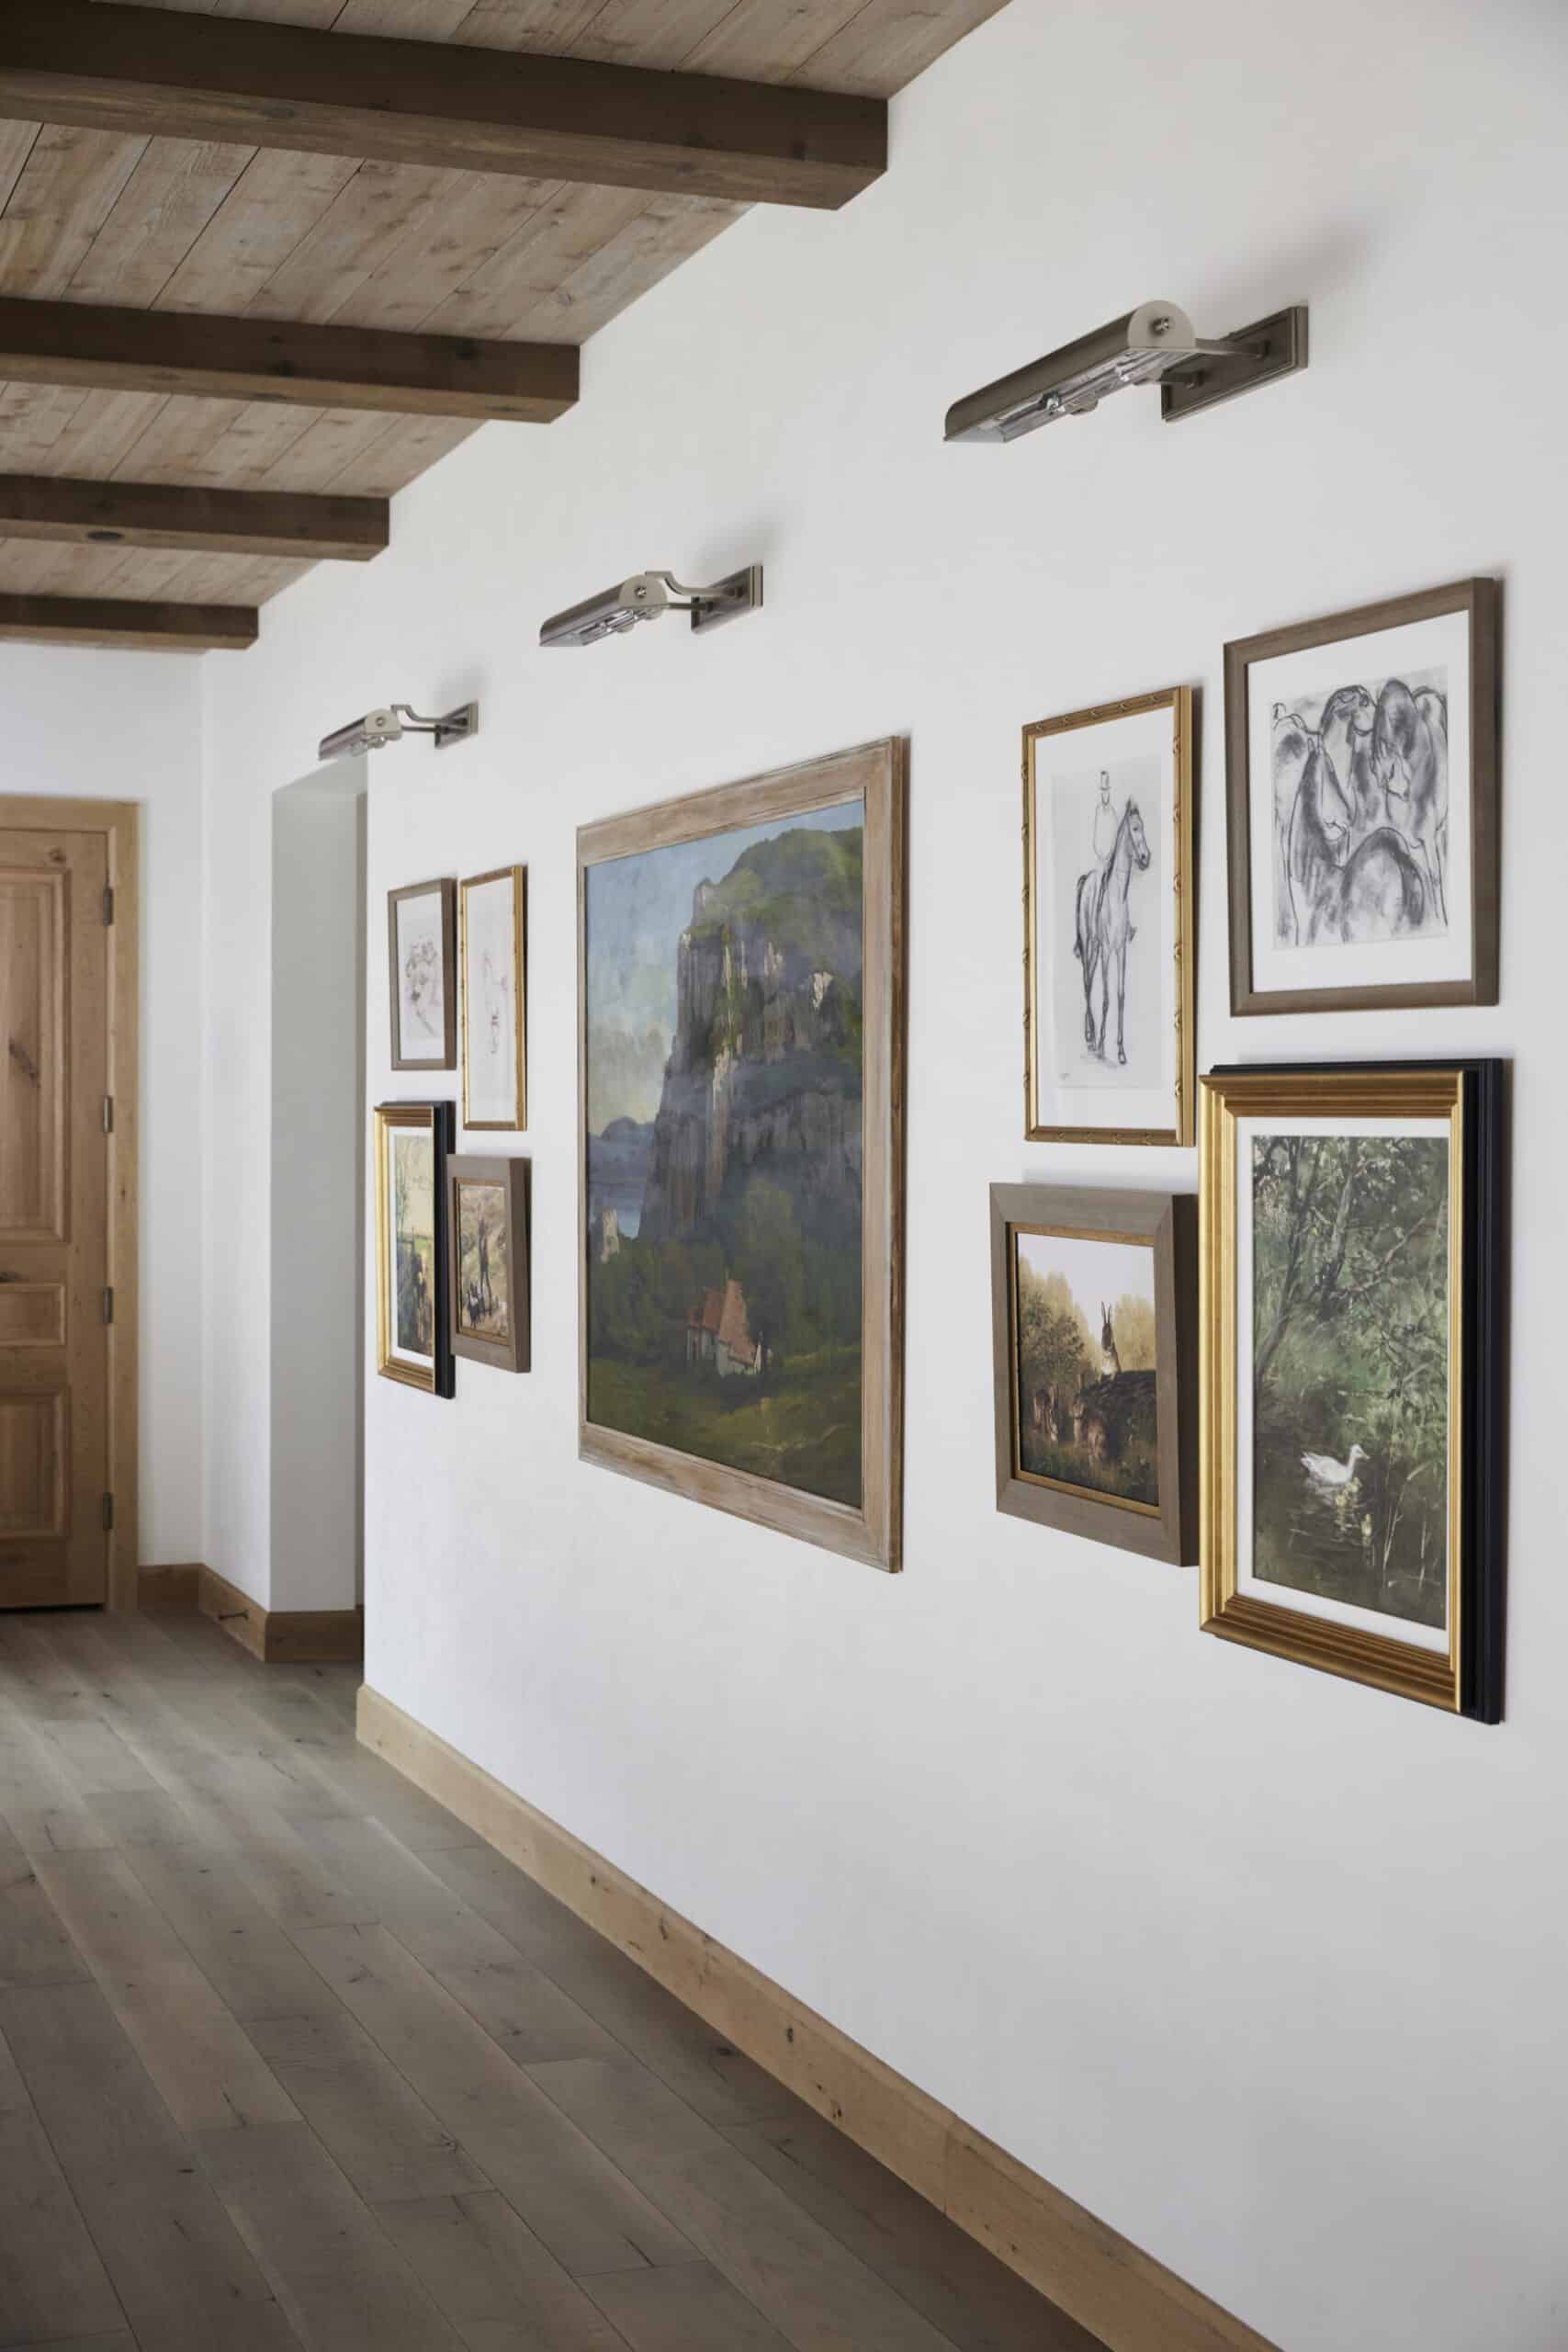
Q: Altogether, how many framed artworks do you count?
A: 9